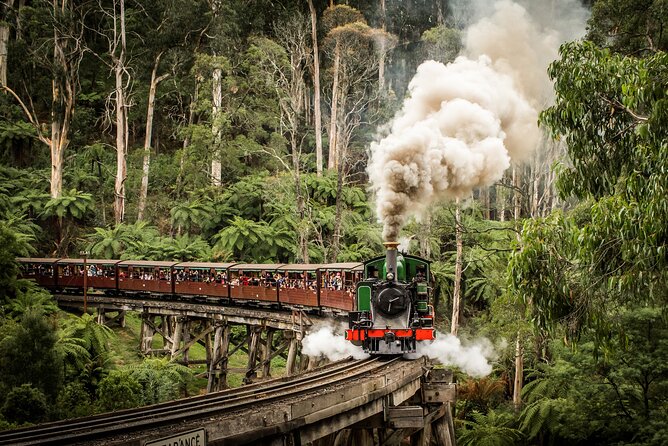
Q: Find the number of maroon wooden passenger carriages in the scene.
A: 7